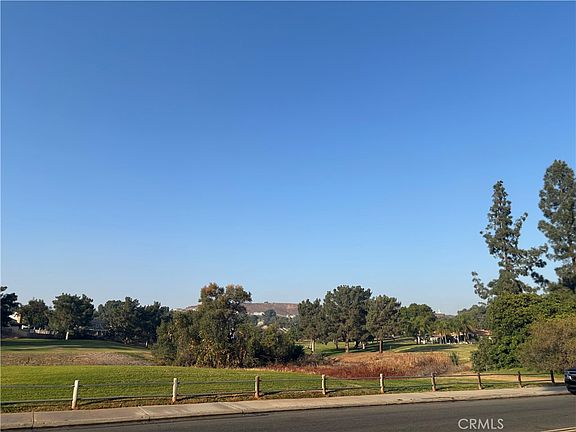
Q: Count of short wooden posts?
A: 9